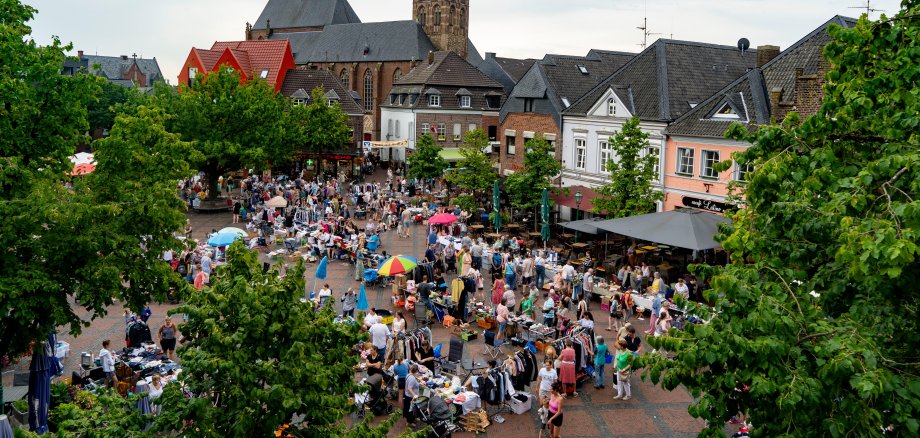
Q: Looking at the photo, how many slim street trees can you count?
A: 4